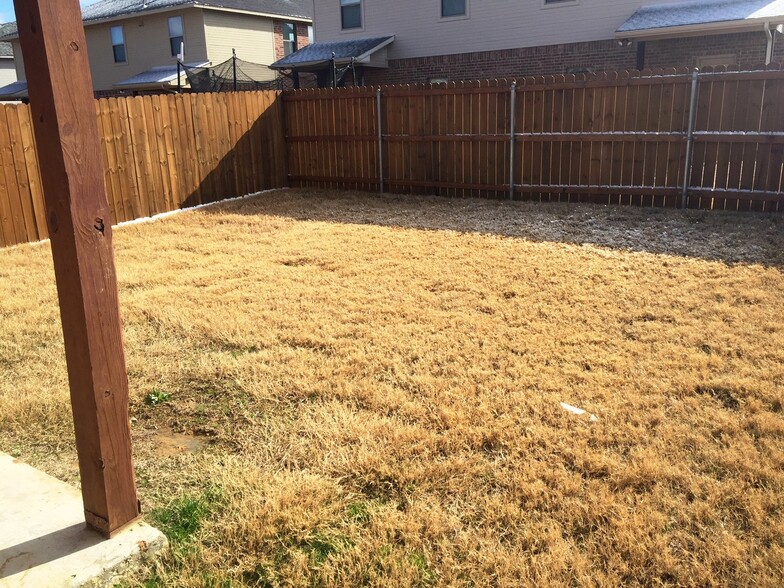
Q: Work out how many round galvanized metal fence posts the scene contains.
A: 3